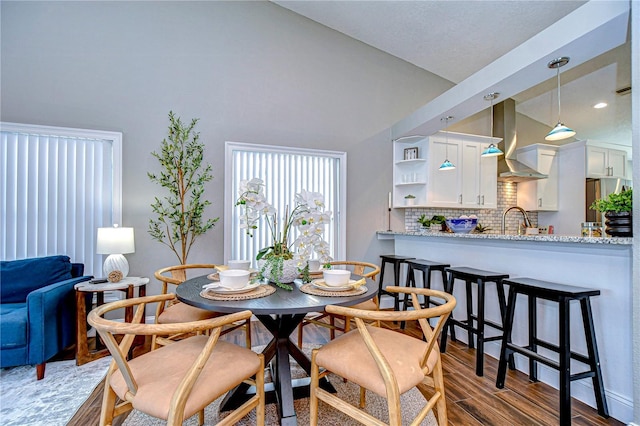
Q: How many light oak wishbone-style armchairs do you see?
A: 4